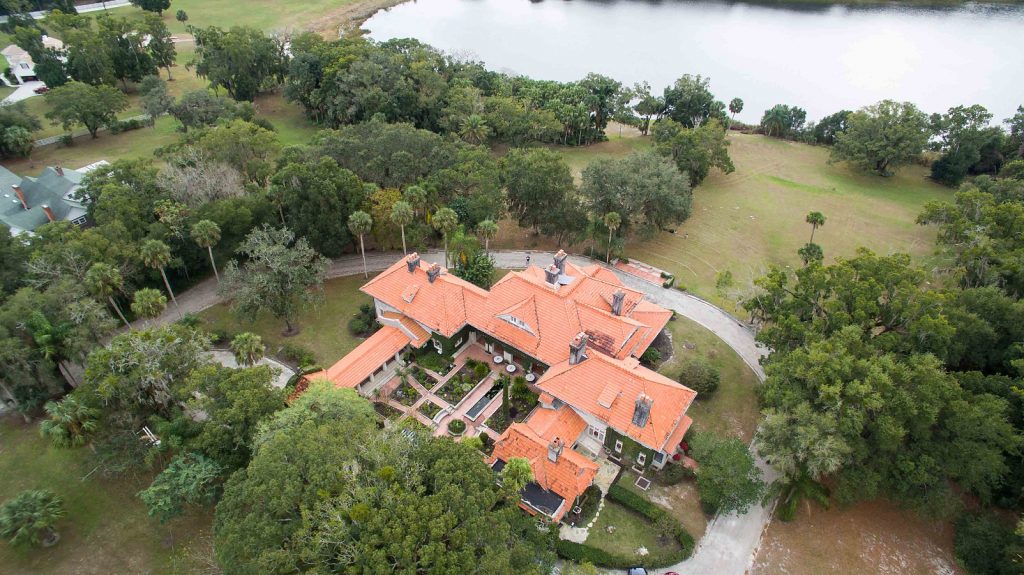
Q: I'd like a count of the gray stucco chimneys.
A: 8